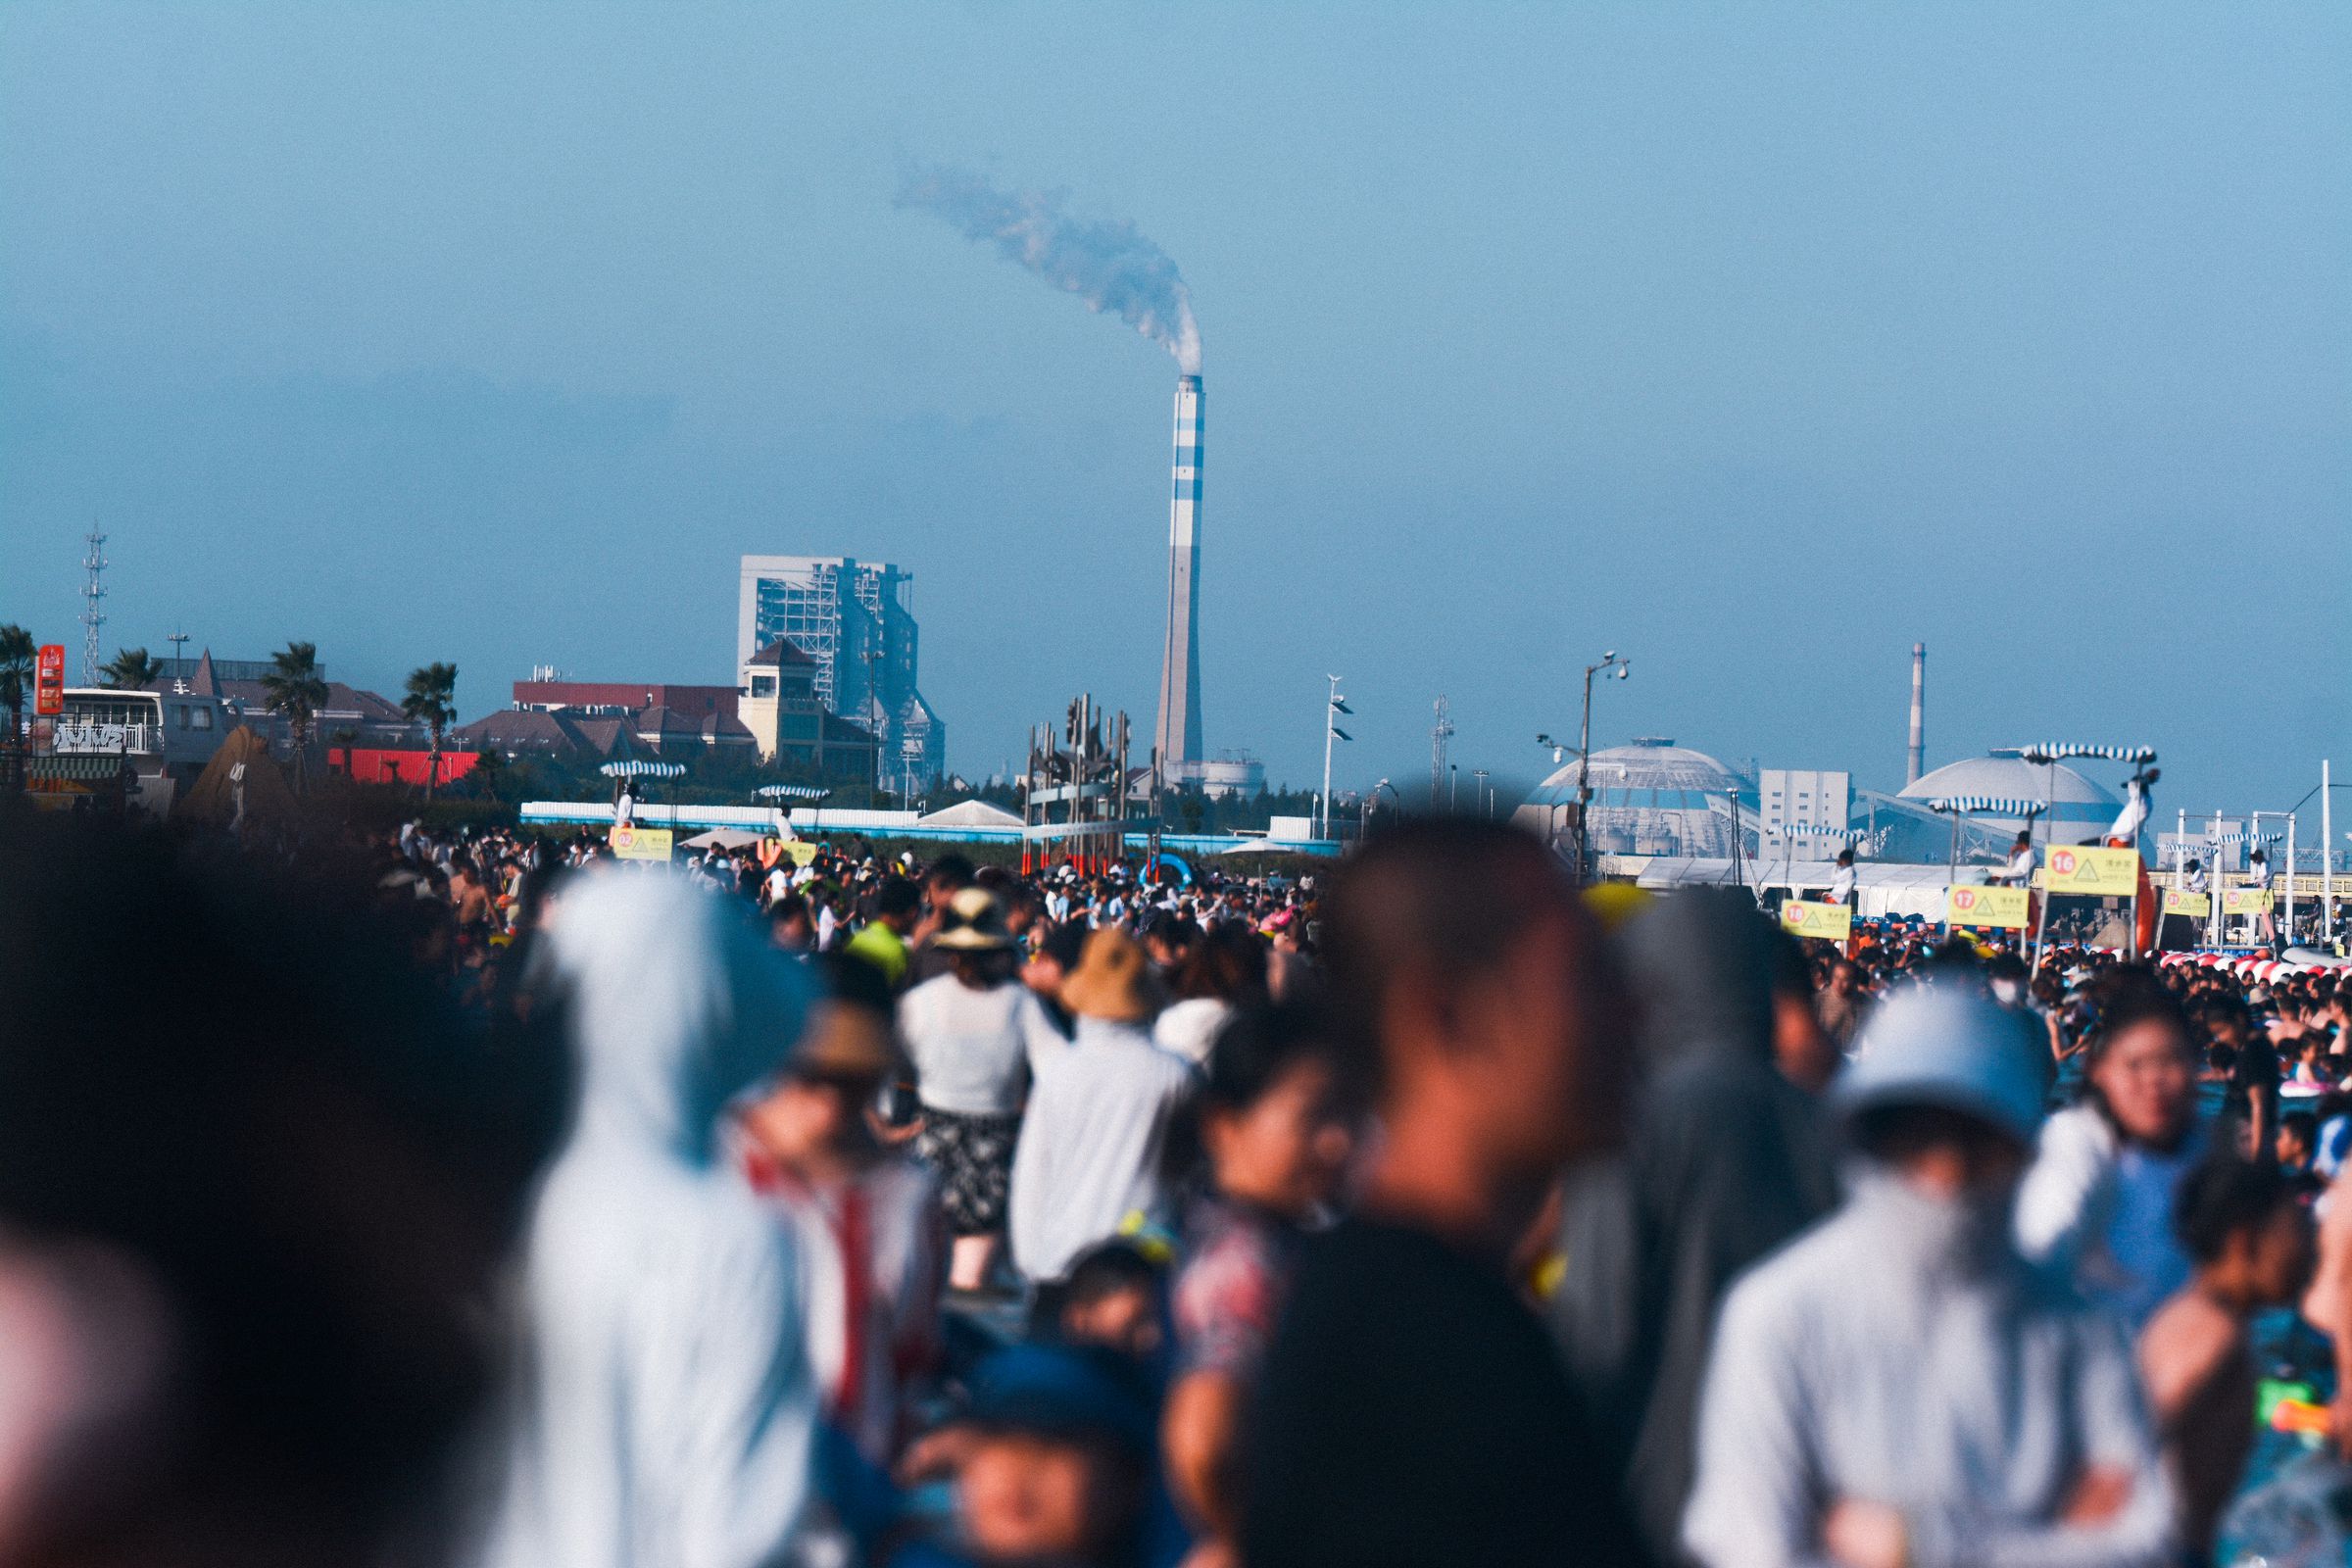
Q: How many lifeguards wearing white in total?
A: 7